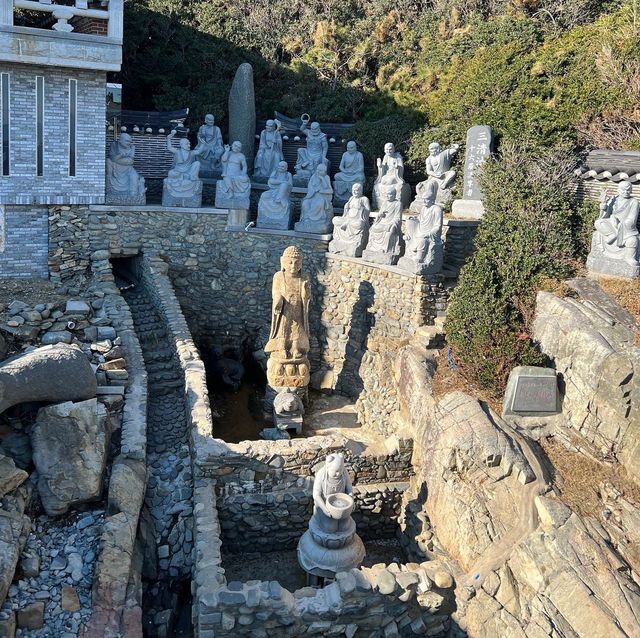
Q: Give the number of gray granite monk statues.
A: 15